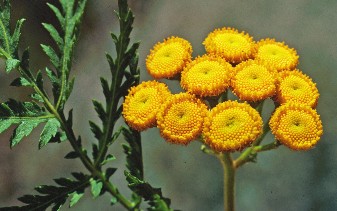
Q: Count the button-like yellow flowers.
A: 10